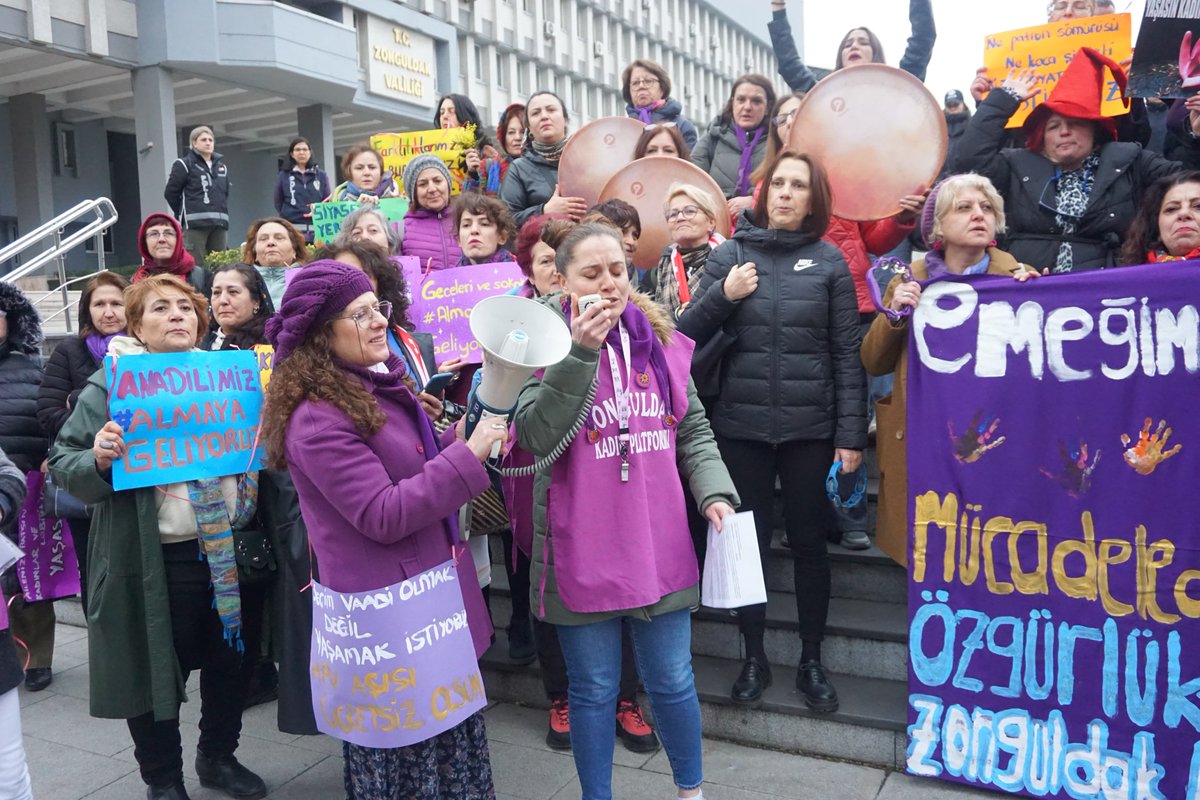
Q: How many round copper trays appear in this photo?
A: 3